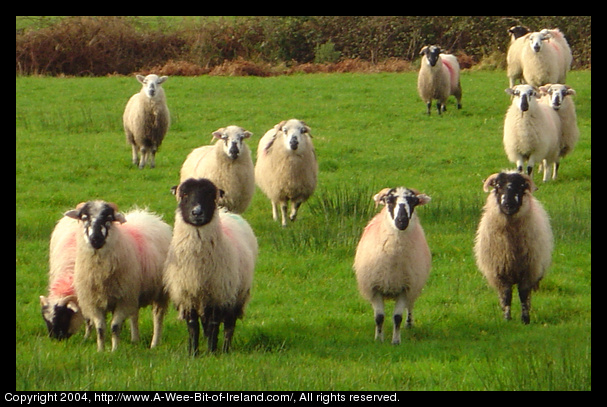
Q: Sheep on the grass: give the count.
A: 13